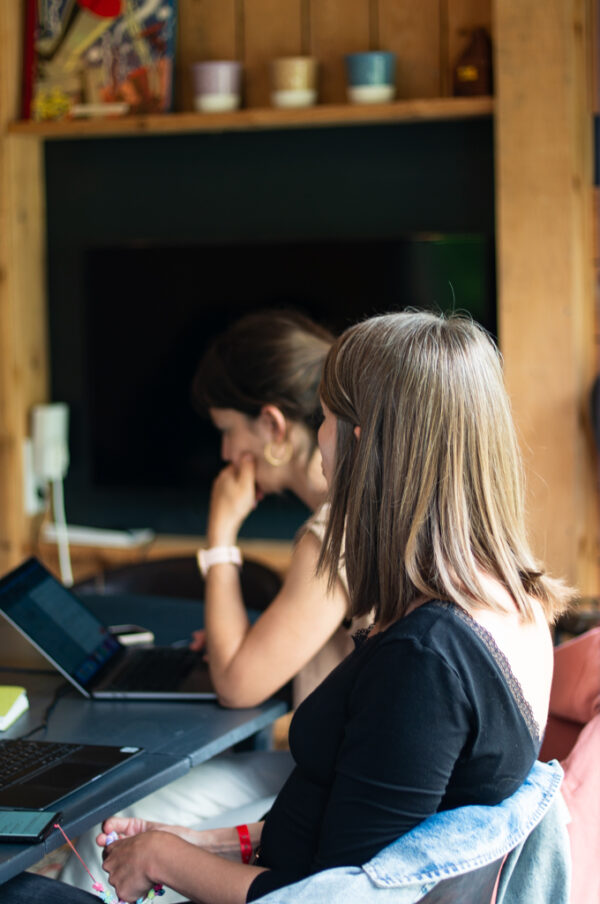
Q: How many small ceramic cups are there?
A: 3